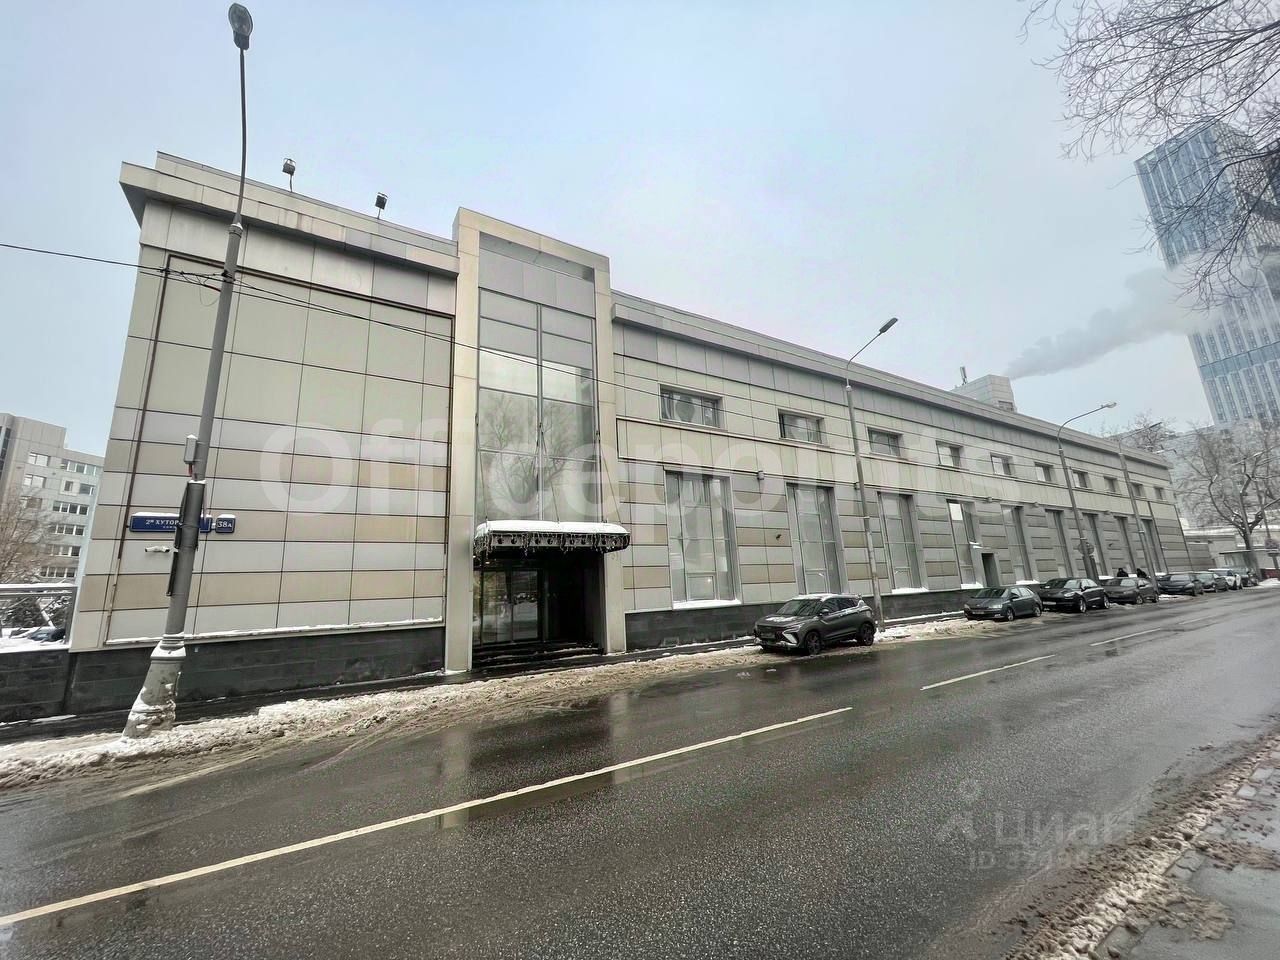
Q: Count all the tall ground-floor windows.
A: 9